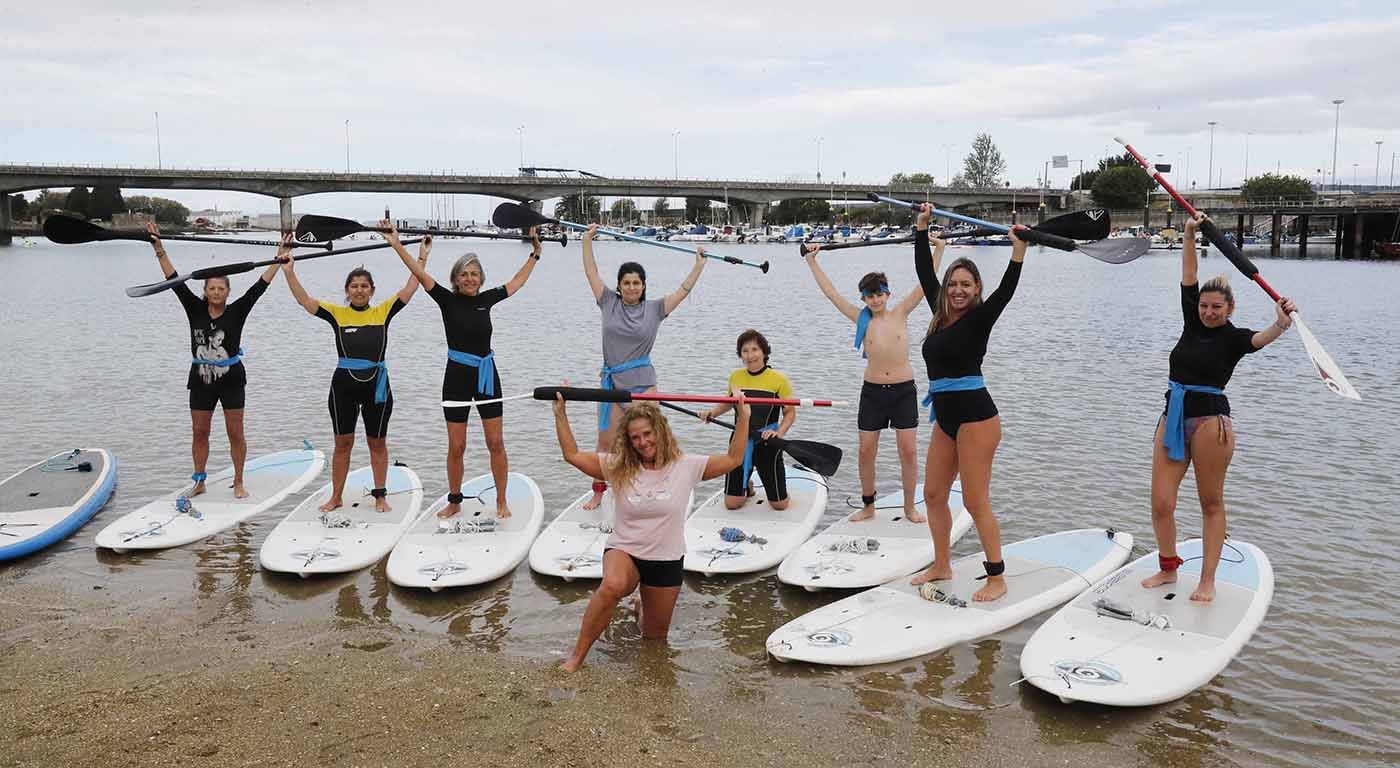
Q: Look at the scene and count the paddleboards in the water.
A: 9